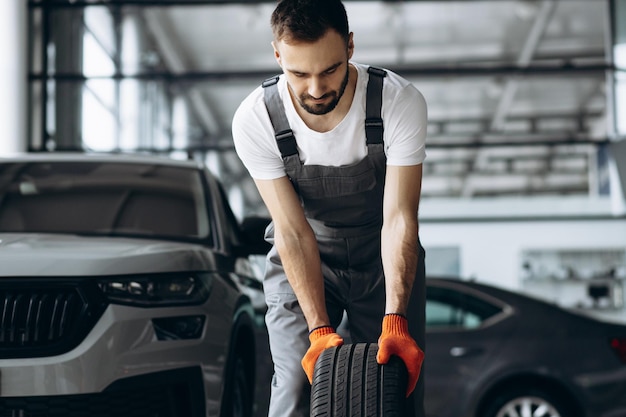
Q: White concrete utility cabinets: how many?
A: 0